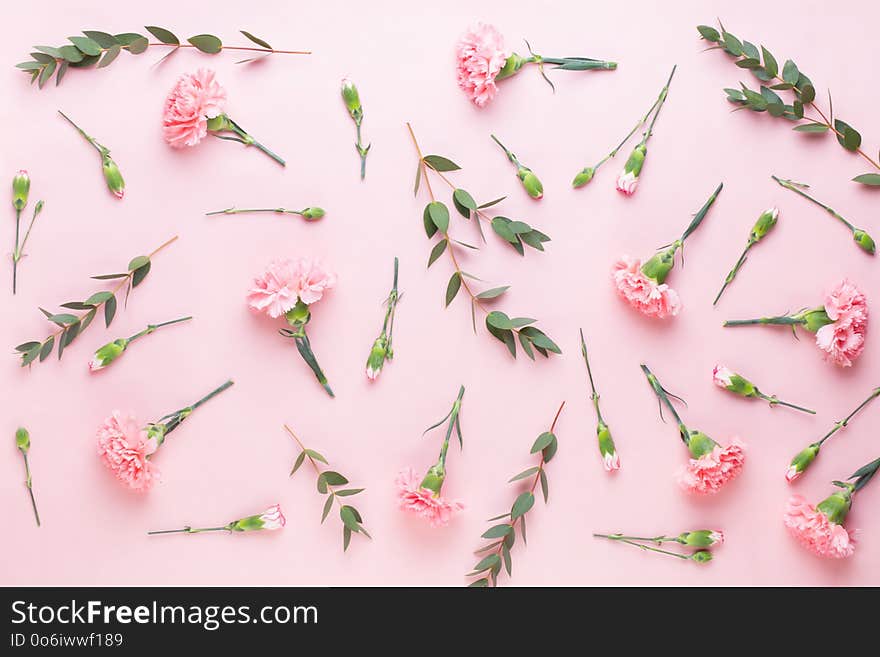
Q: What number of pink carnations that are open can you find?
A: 9